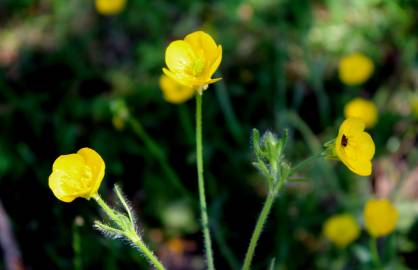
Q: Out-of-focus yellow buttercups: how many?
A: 6